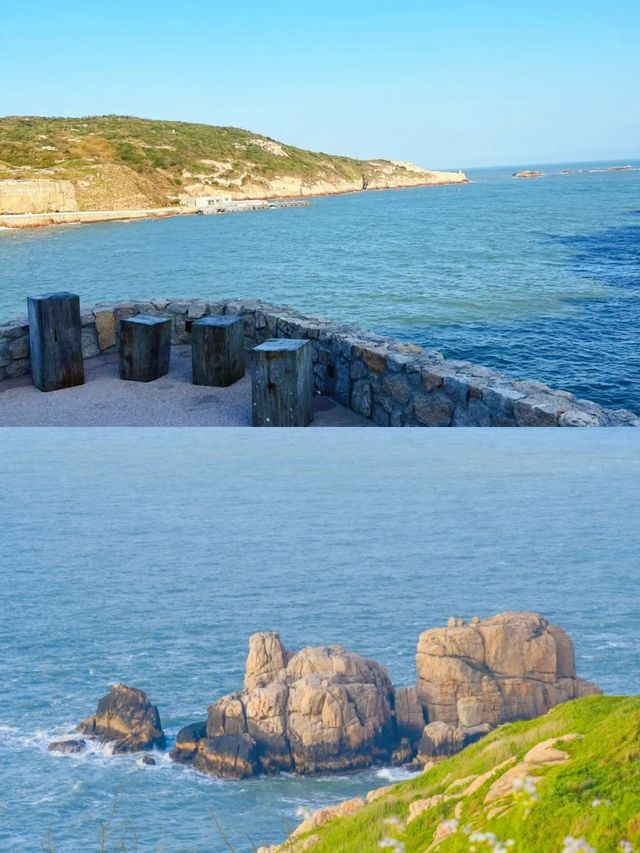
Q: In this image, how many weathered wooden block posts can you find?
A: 4